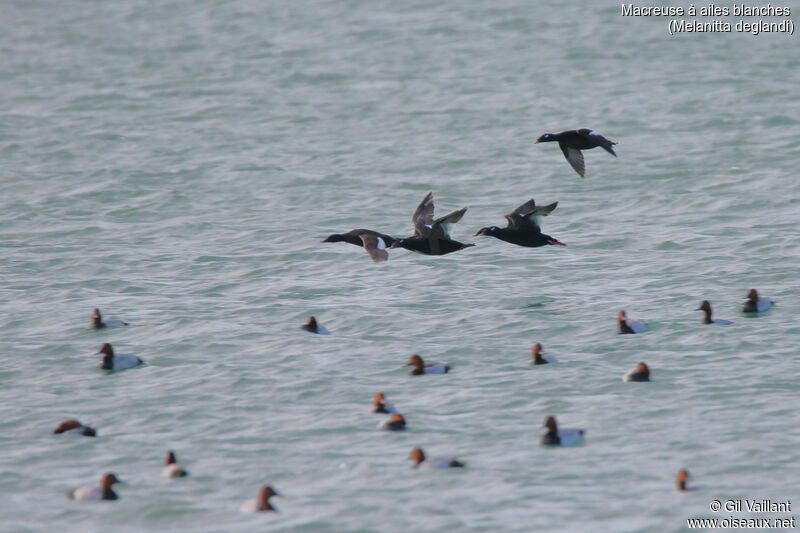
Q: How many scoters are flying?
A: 4